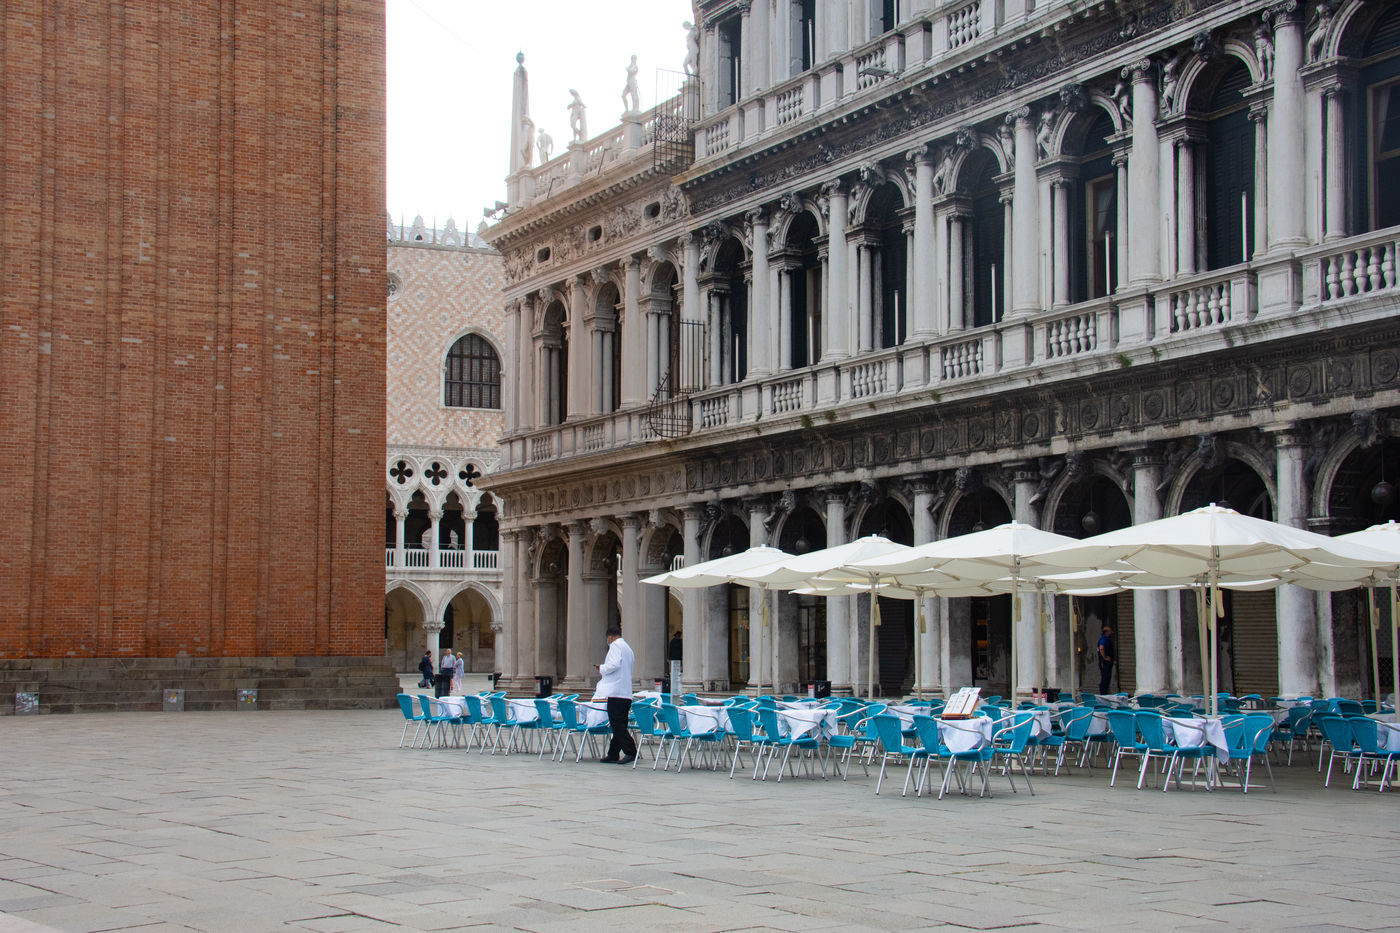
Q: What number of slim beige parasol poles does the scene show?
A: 11